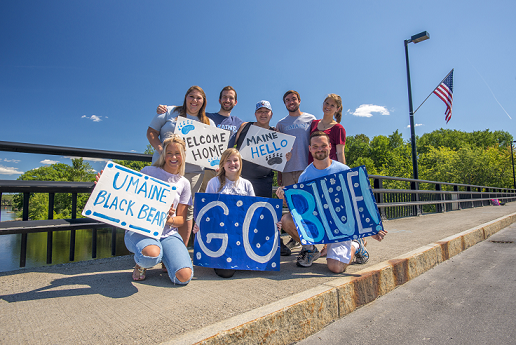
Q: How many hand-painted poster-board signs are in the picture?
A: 5